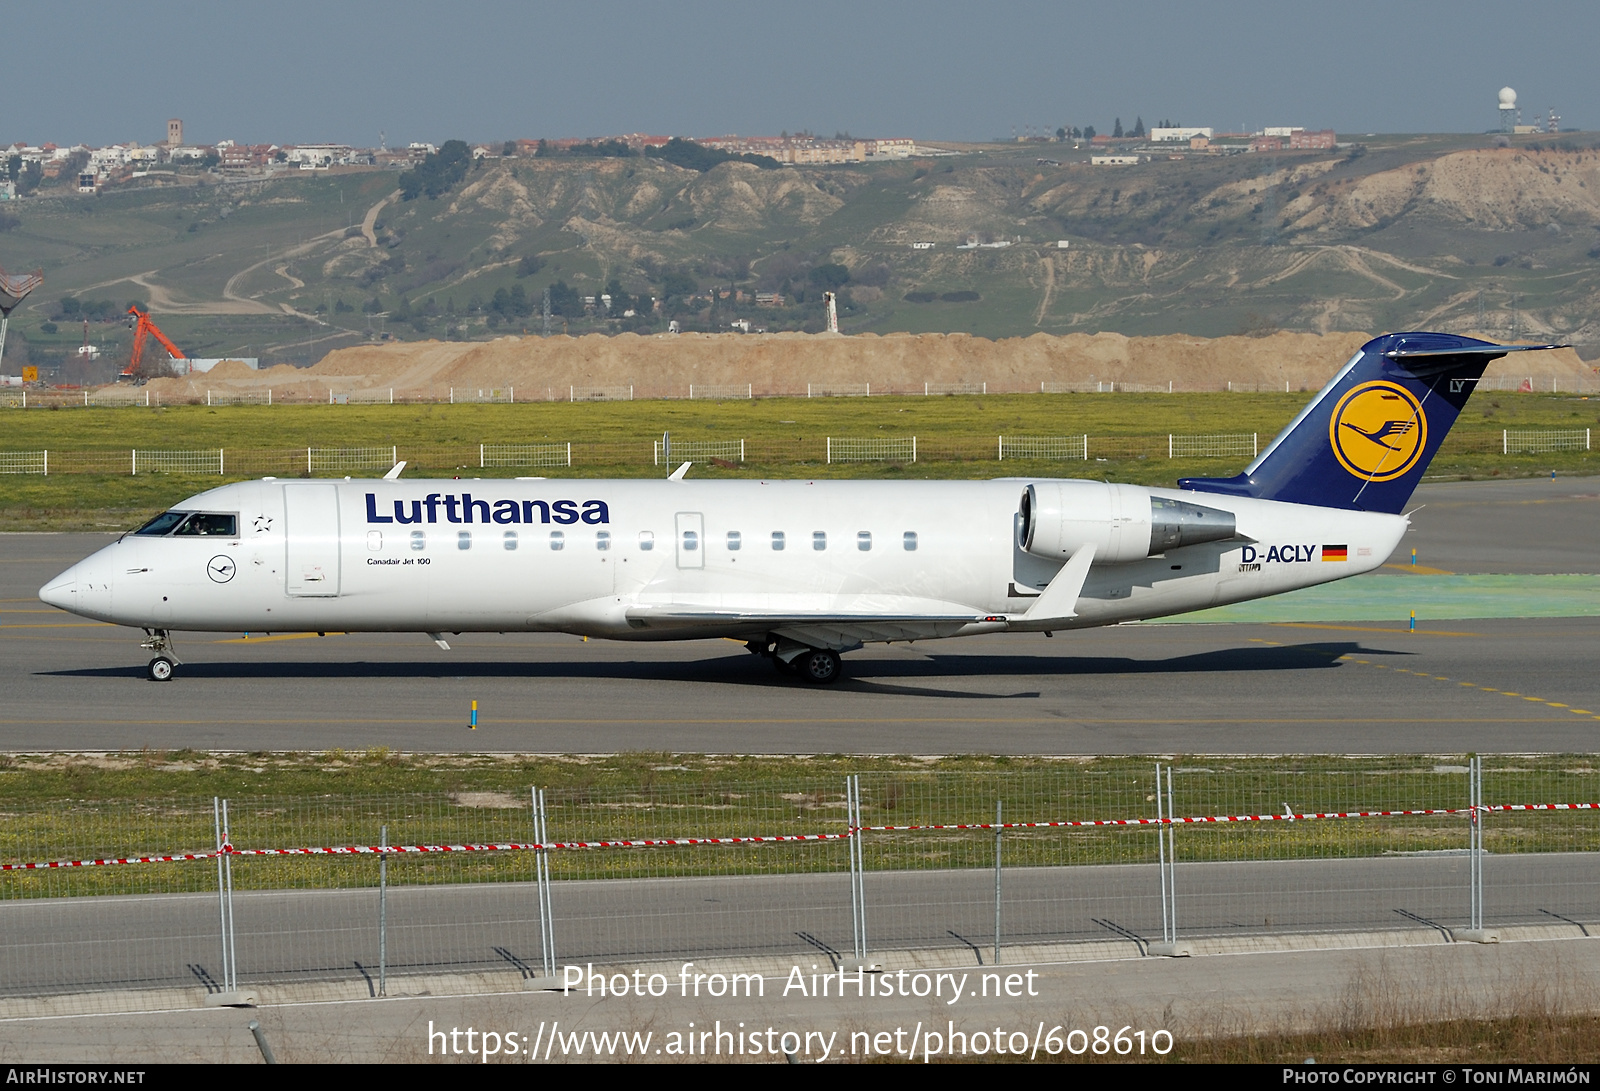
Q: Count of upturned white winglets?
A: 1